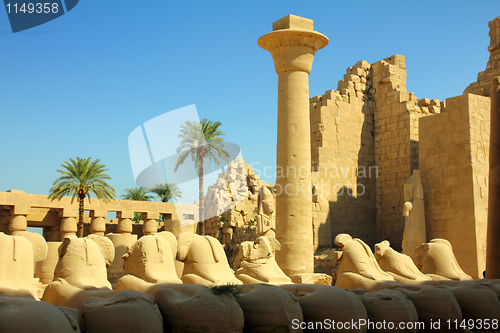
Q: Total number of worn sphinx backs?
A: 8